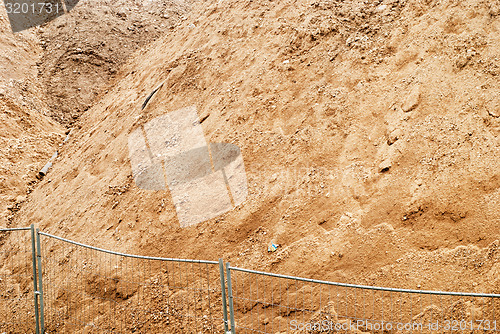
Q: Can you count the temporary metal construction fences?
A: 3